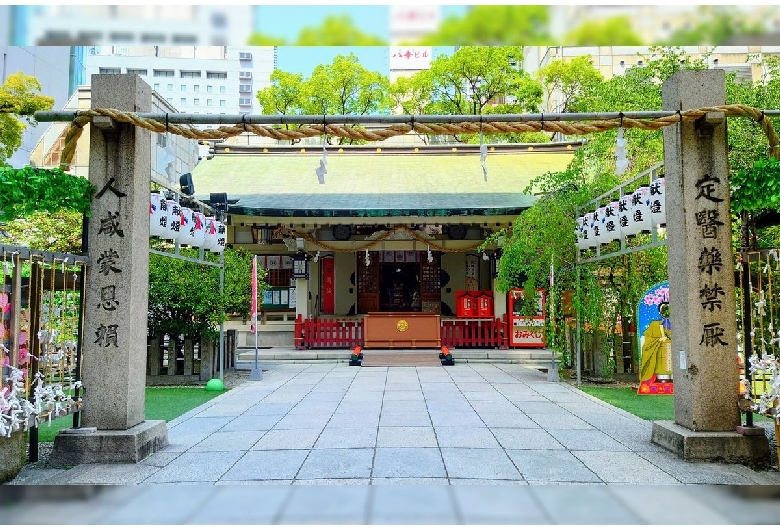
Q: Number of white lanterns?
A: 13